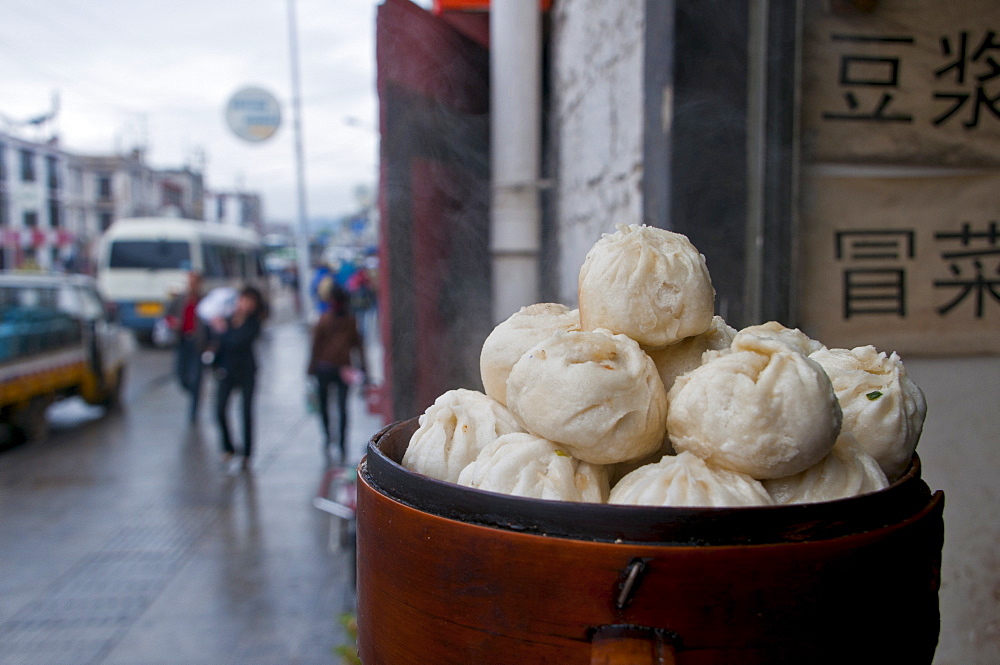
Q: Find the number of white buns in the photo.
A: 11